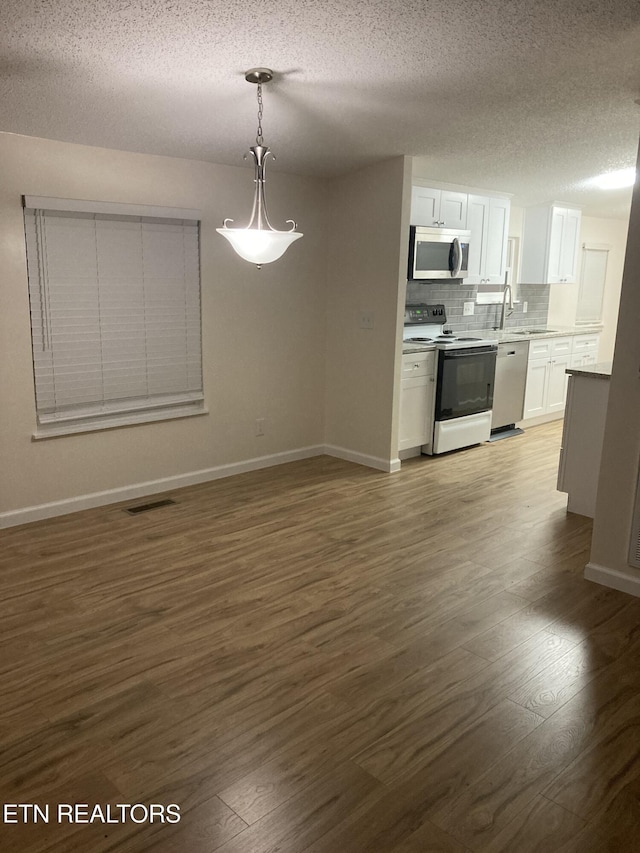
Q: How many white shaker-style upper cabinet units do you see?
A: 3